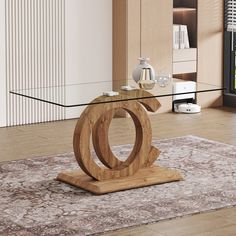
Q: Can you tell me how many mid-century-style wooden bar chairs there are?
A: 0